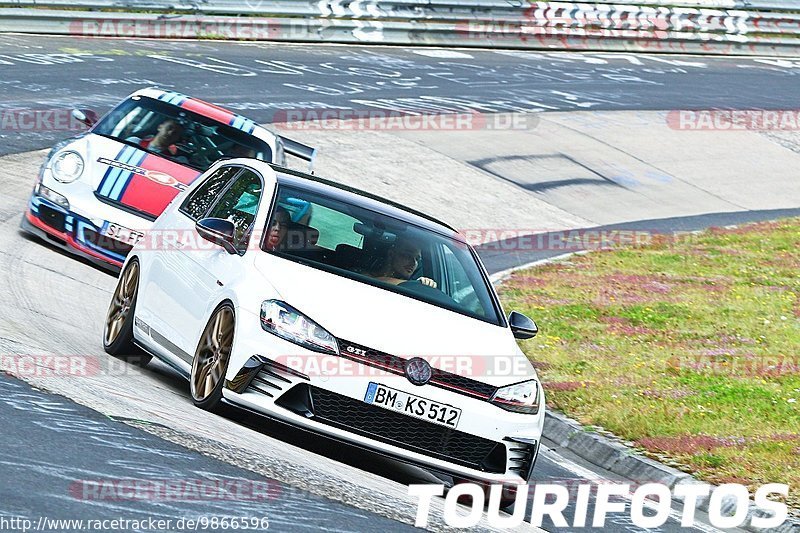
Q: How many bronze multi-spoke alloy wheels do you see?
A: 2